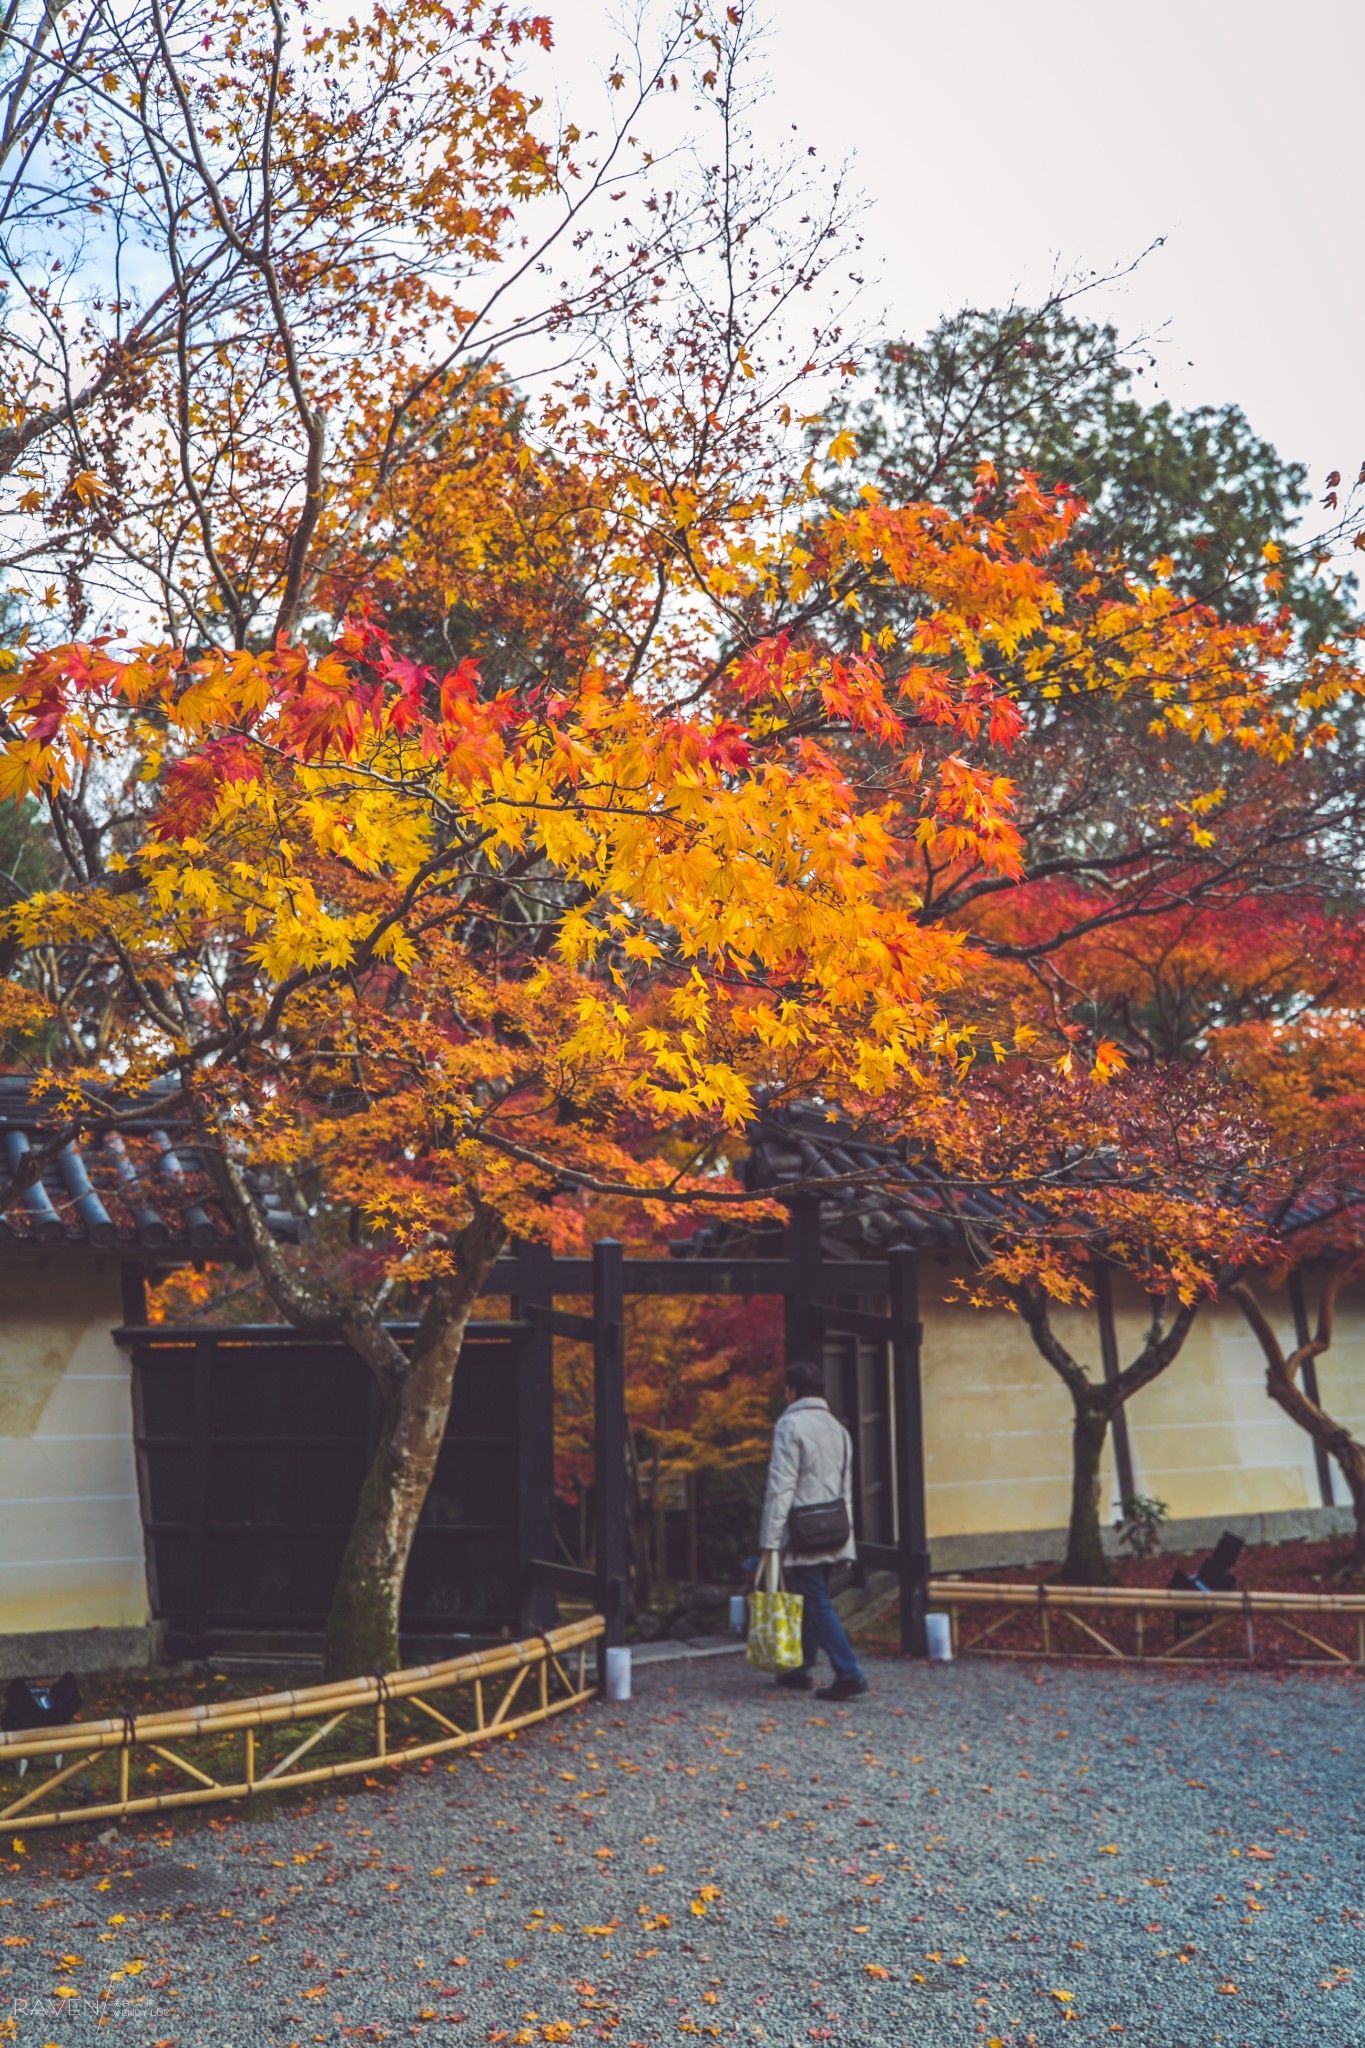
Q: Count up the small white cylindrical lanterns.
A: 3